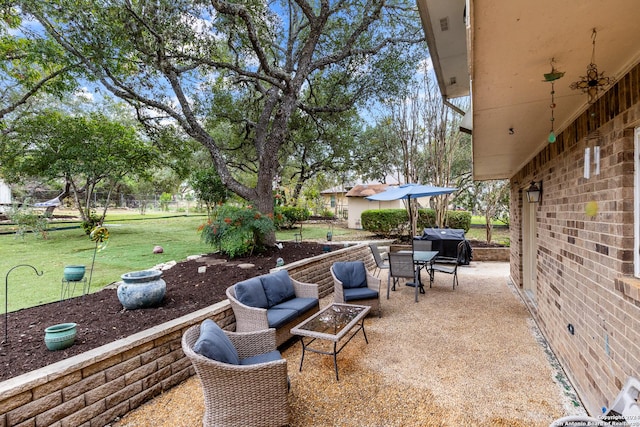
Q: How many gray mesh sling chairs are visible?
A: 4